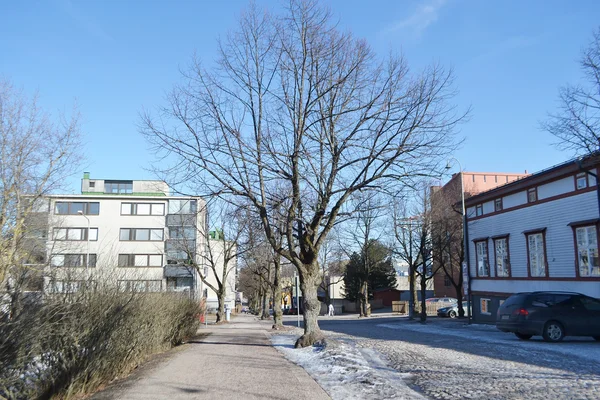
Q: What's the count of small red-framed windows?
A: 4